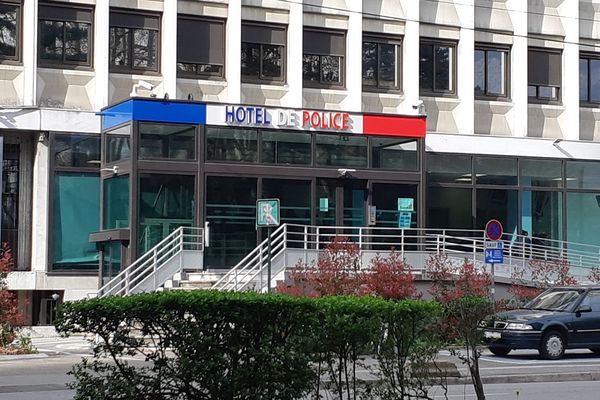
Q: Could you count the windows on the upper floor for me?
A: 11